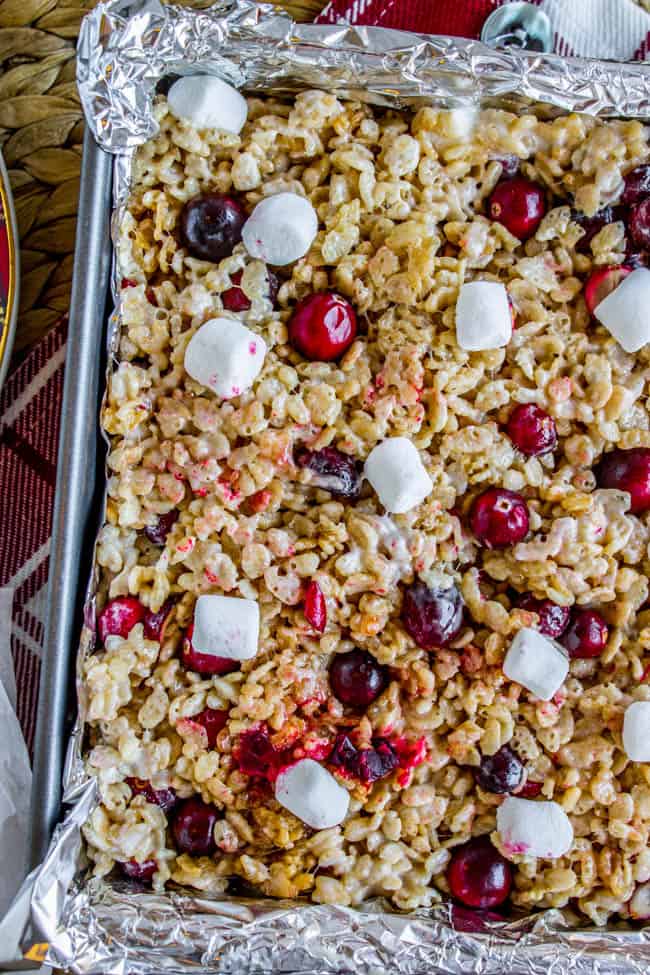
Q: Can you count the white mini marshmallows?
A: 11